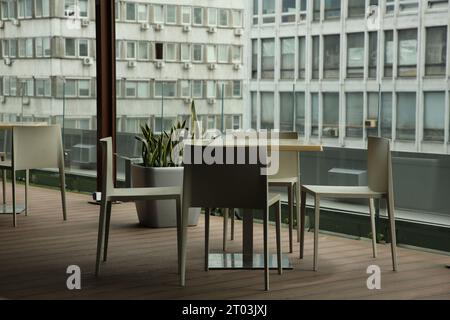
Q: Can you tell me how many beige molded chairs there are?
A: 5